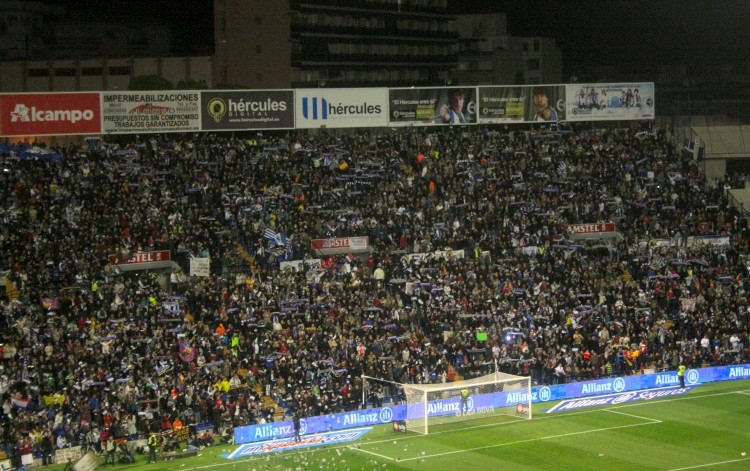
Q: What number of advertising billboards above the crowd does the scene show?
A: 7